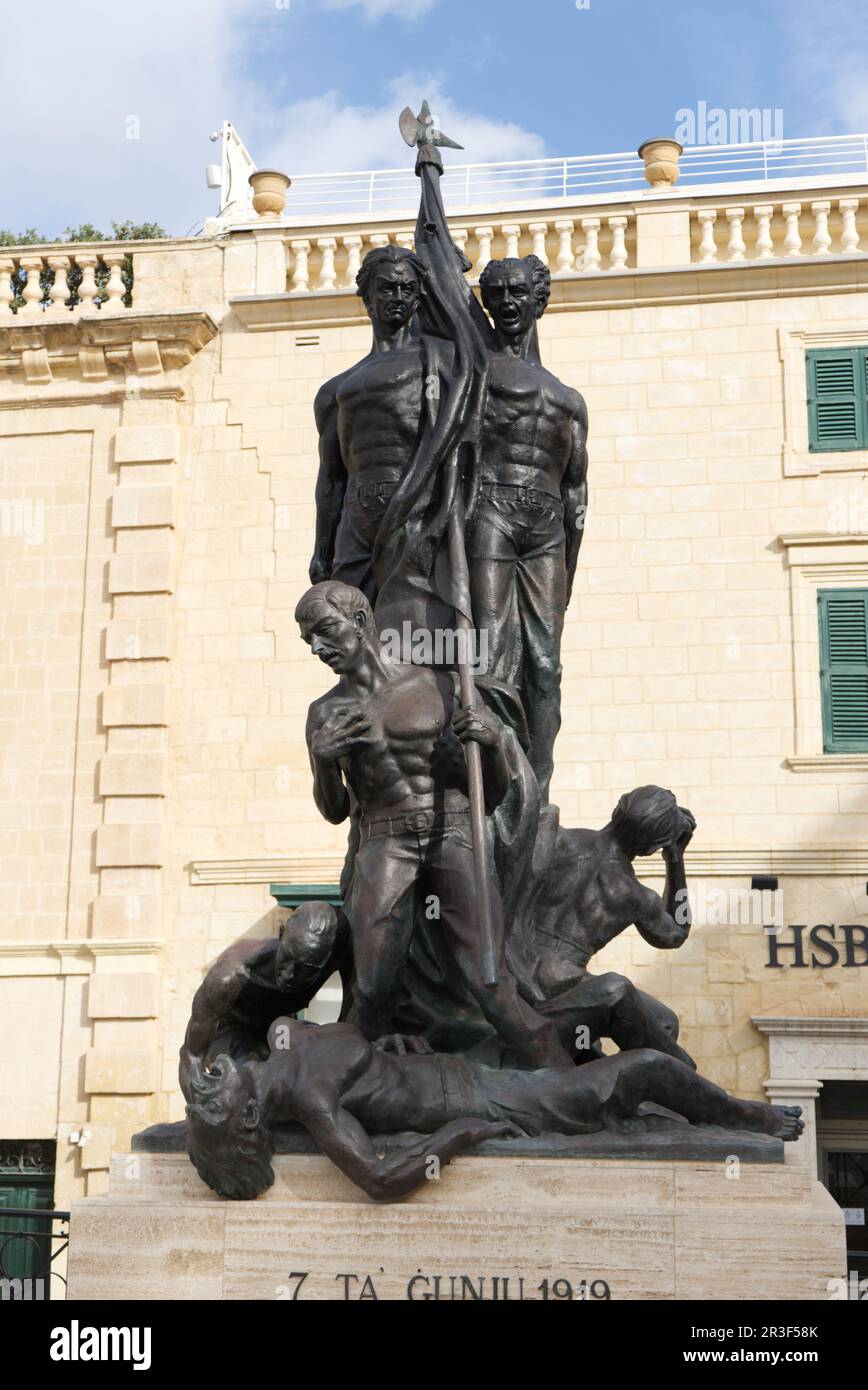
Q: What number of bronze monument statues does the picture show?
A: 6